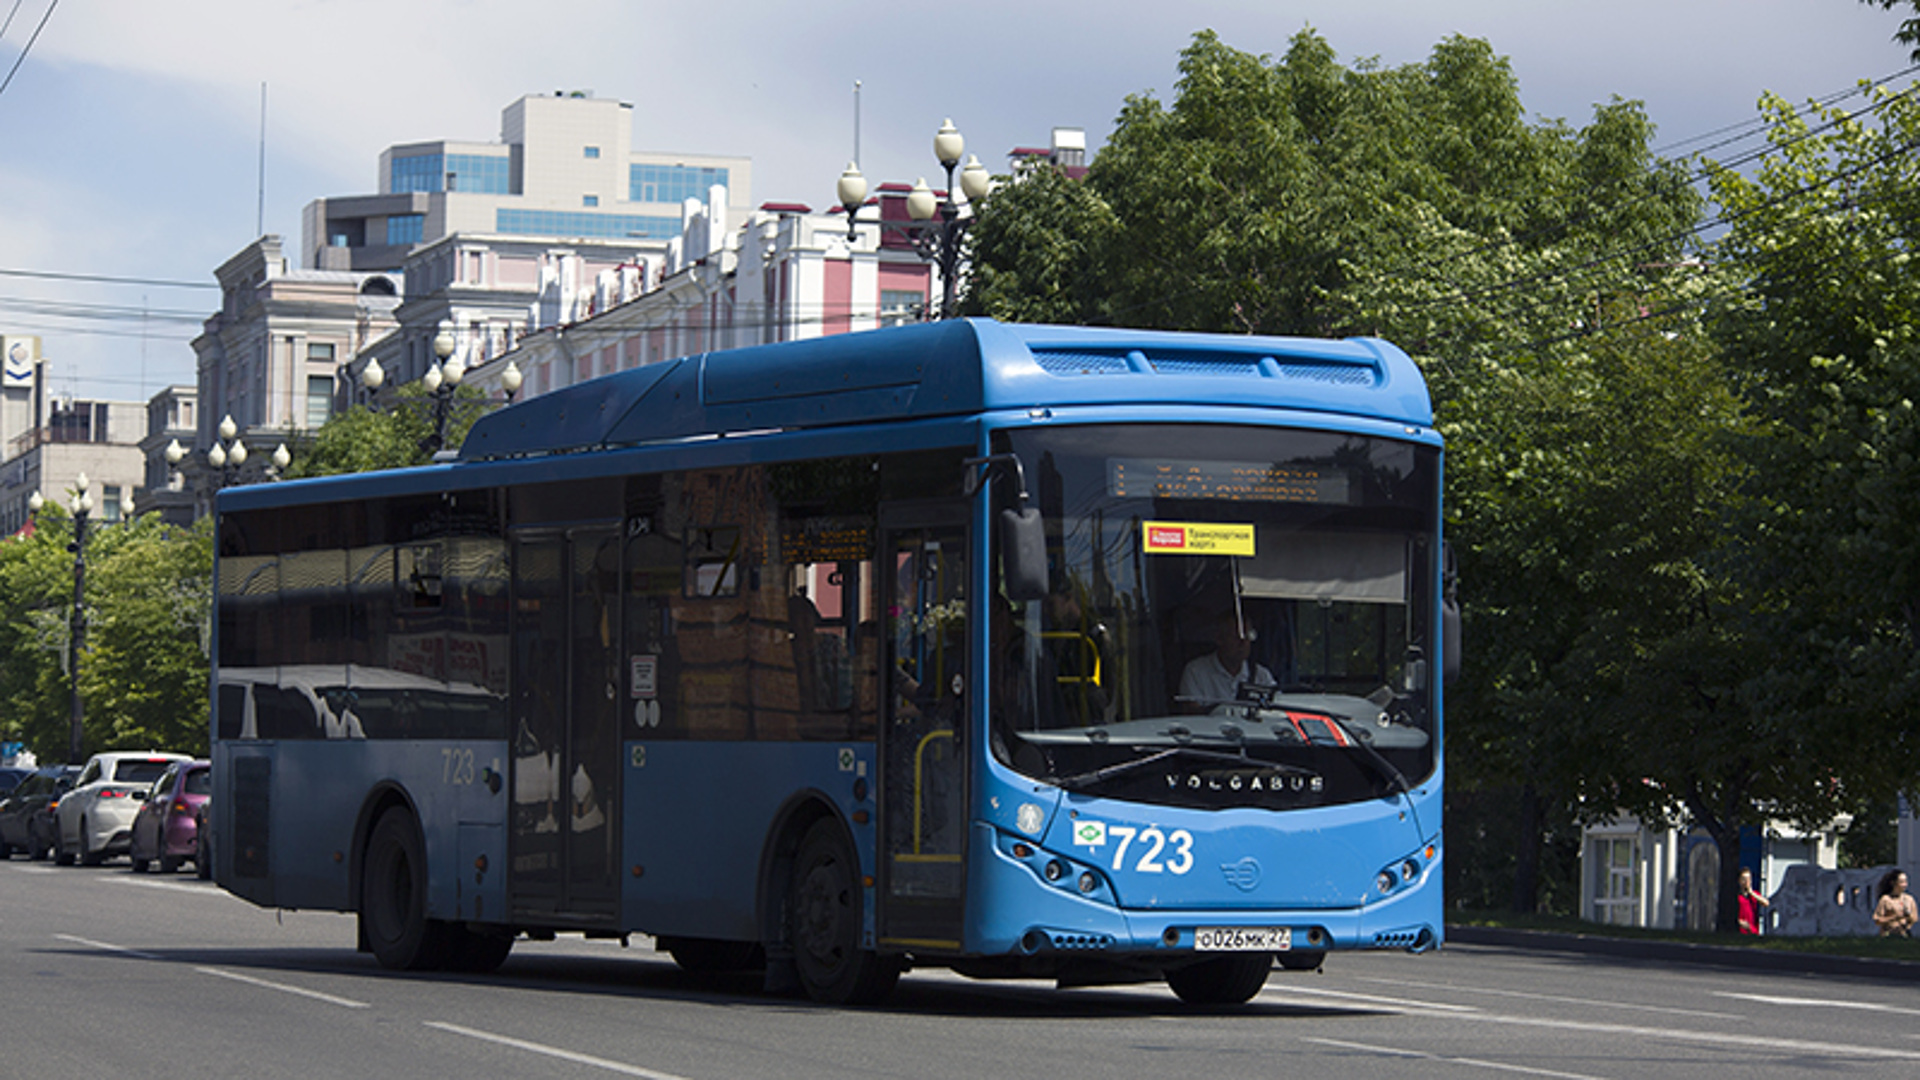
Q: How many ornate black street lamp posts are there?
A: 4